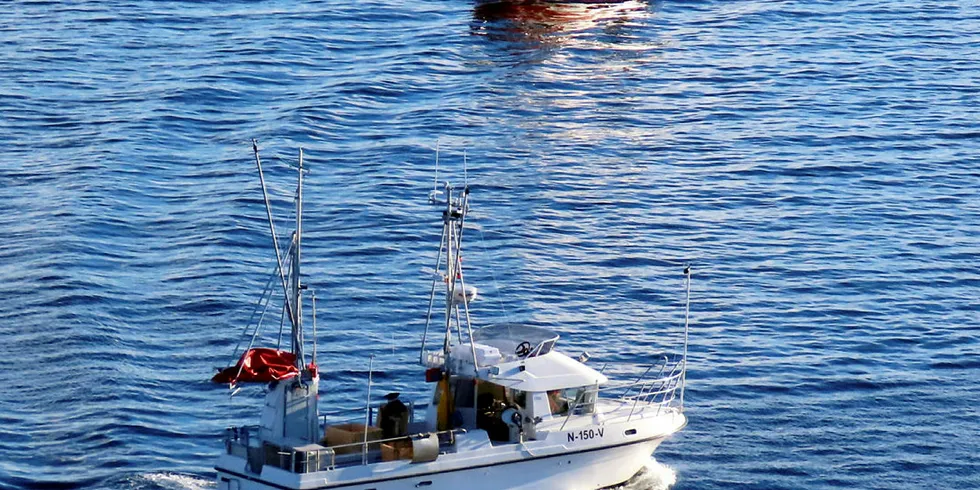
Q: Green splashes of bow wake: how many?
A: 0